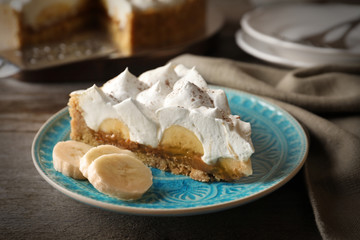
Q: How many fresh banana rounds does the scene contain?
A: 3